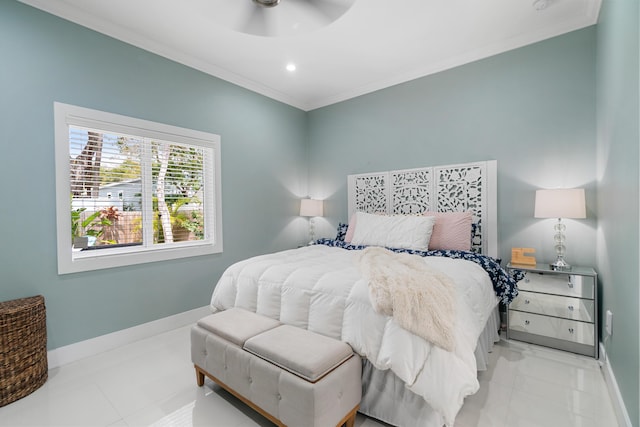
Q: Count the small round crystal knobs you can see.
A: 6